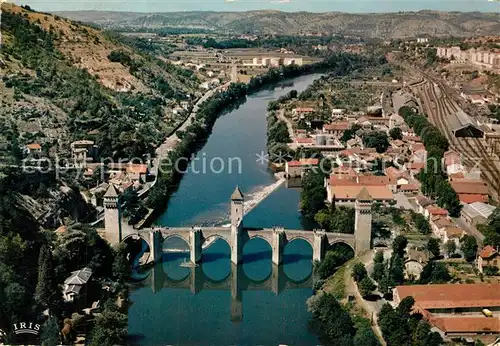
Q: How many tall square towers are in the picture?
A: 3